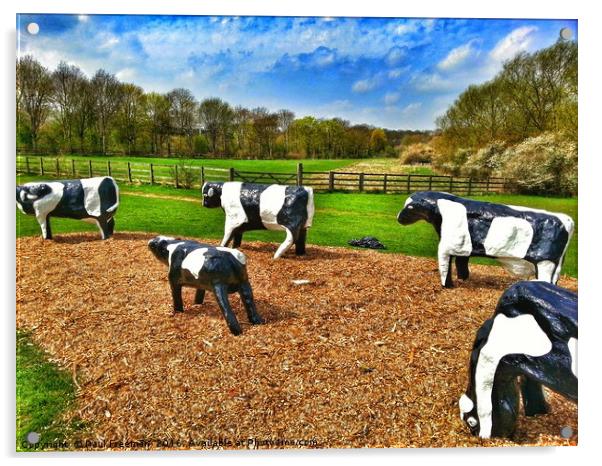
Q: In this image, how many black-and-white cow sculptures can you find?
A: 5